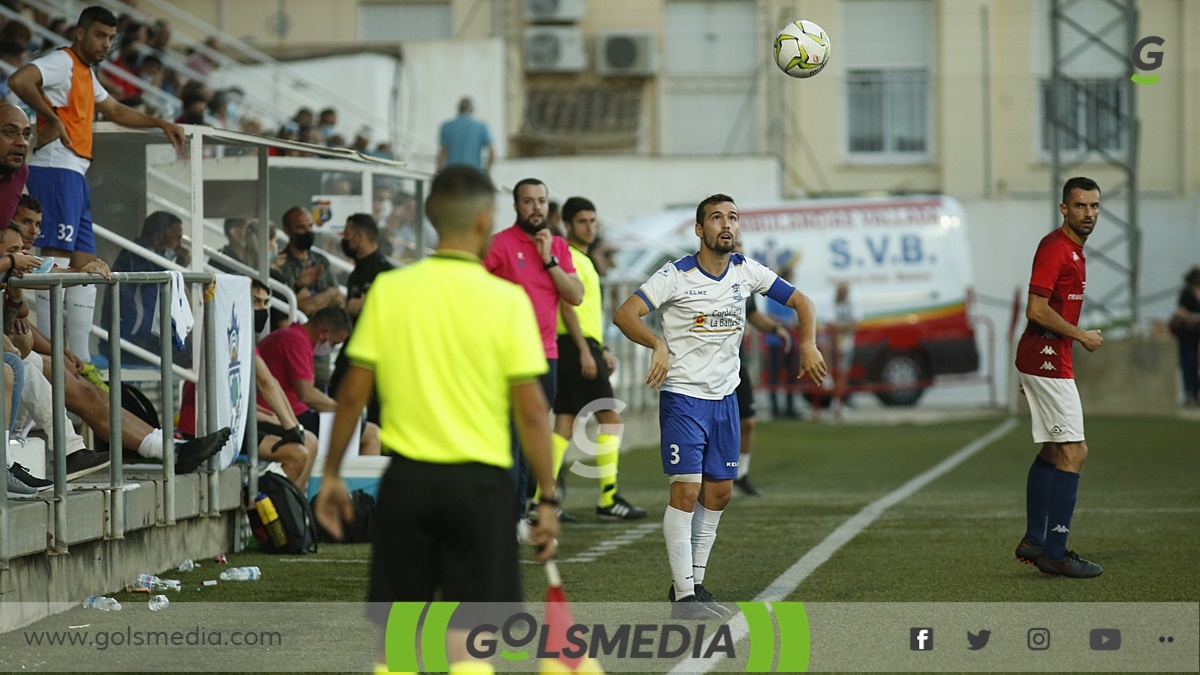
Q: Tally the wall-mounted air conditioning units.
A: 3